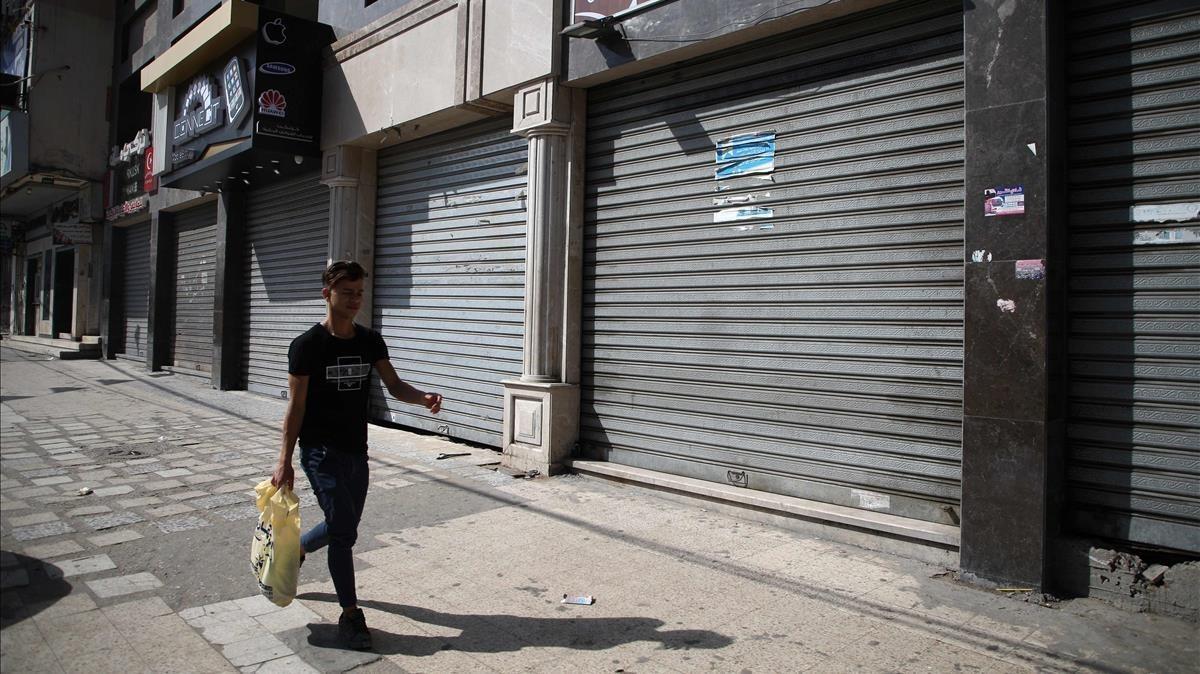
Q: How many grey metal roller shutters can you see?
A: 6